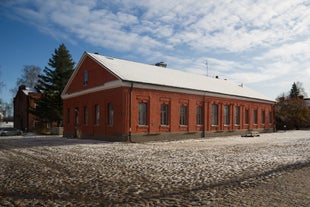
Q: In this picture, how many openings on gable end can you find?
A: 6